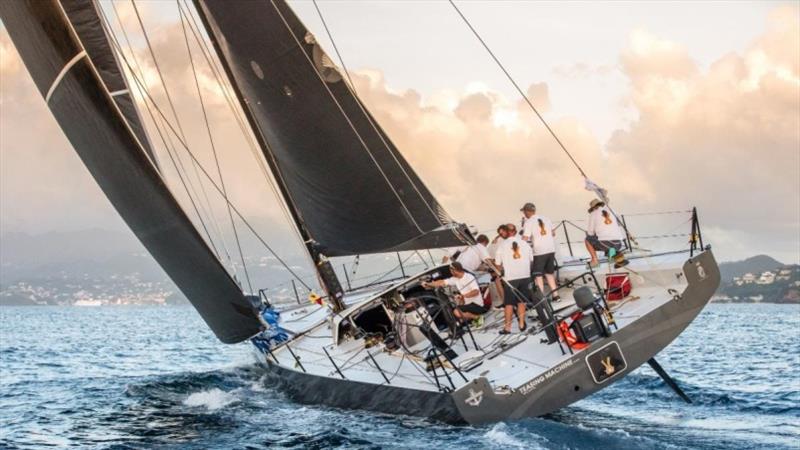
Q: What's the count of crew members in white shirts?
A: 6